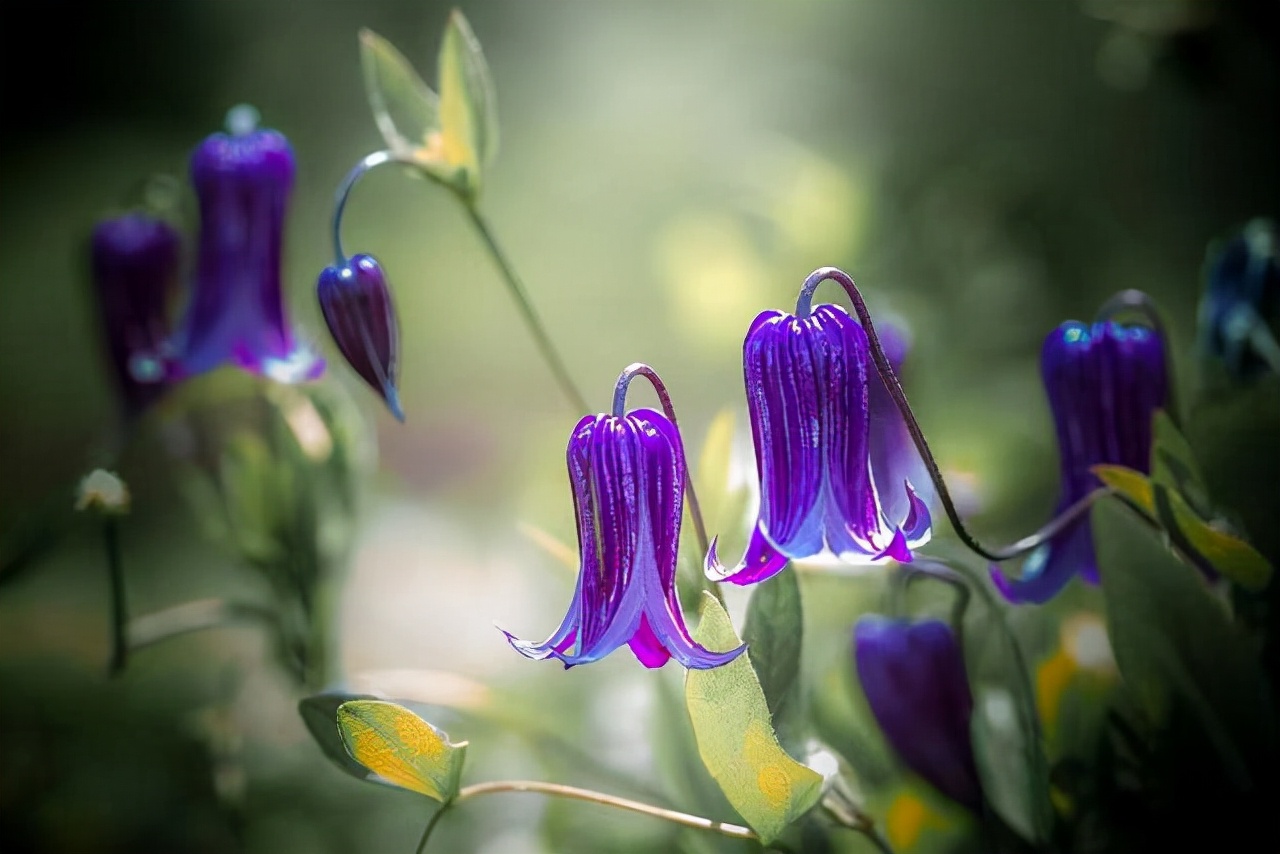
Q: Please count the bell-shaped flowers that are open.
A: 4